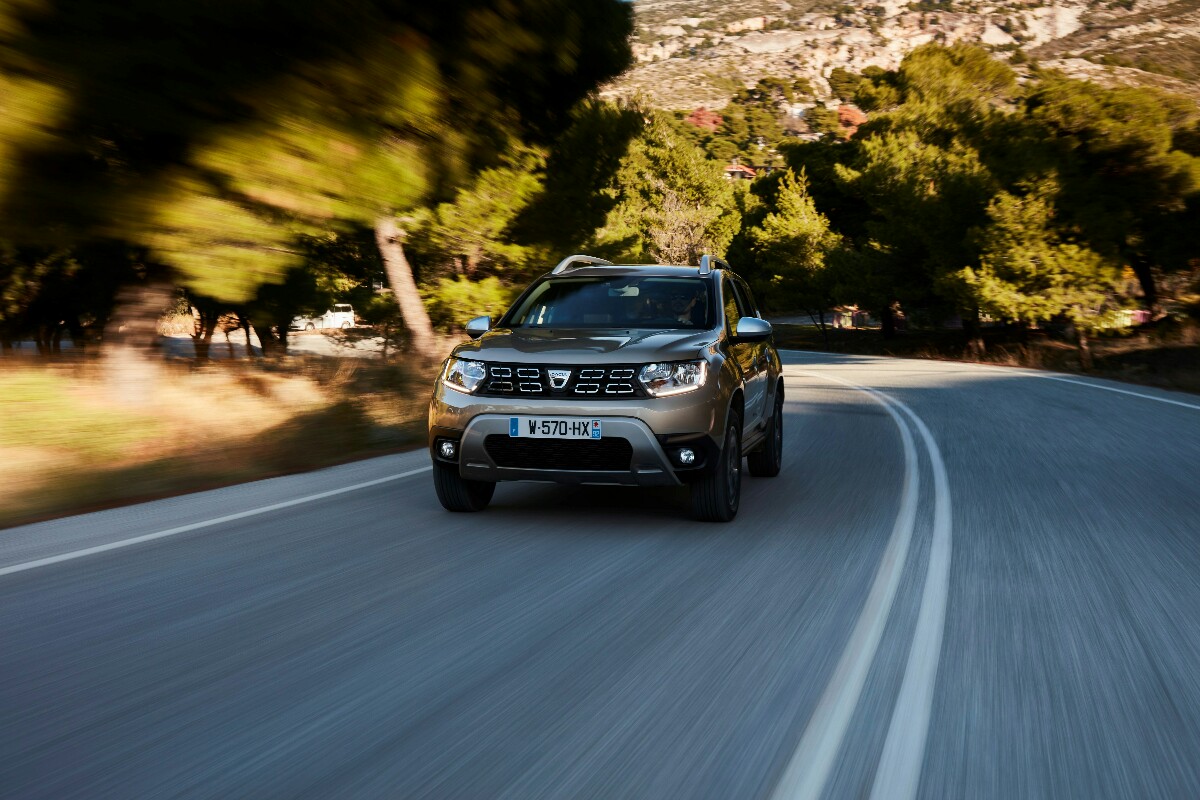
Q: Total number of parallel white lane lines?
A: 2